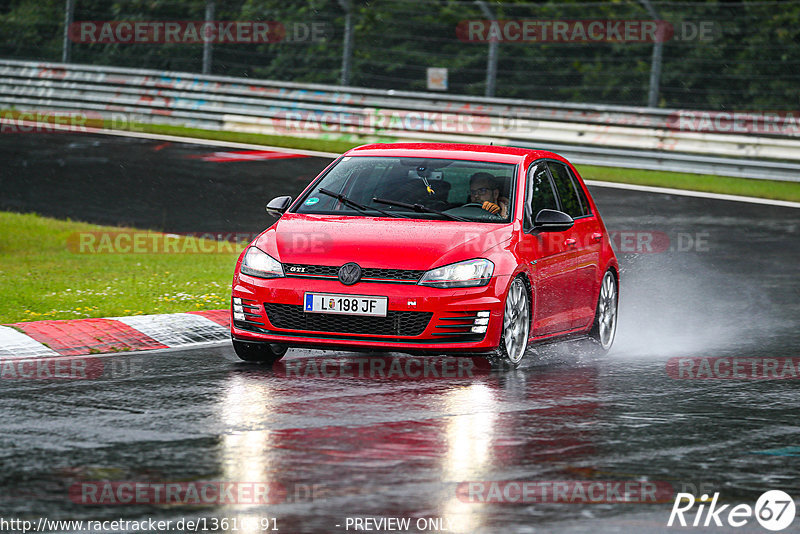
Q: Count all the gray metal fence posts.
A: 5